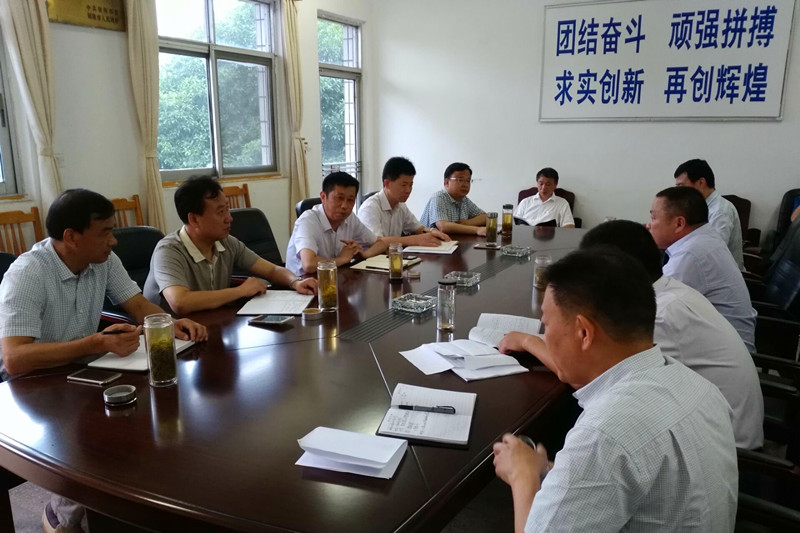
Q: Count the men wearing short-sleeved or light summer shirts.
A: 10